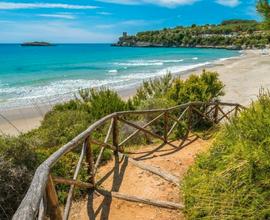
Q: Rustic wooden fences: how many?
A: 1